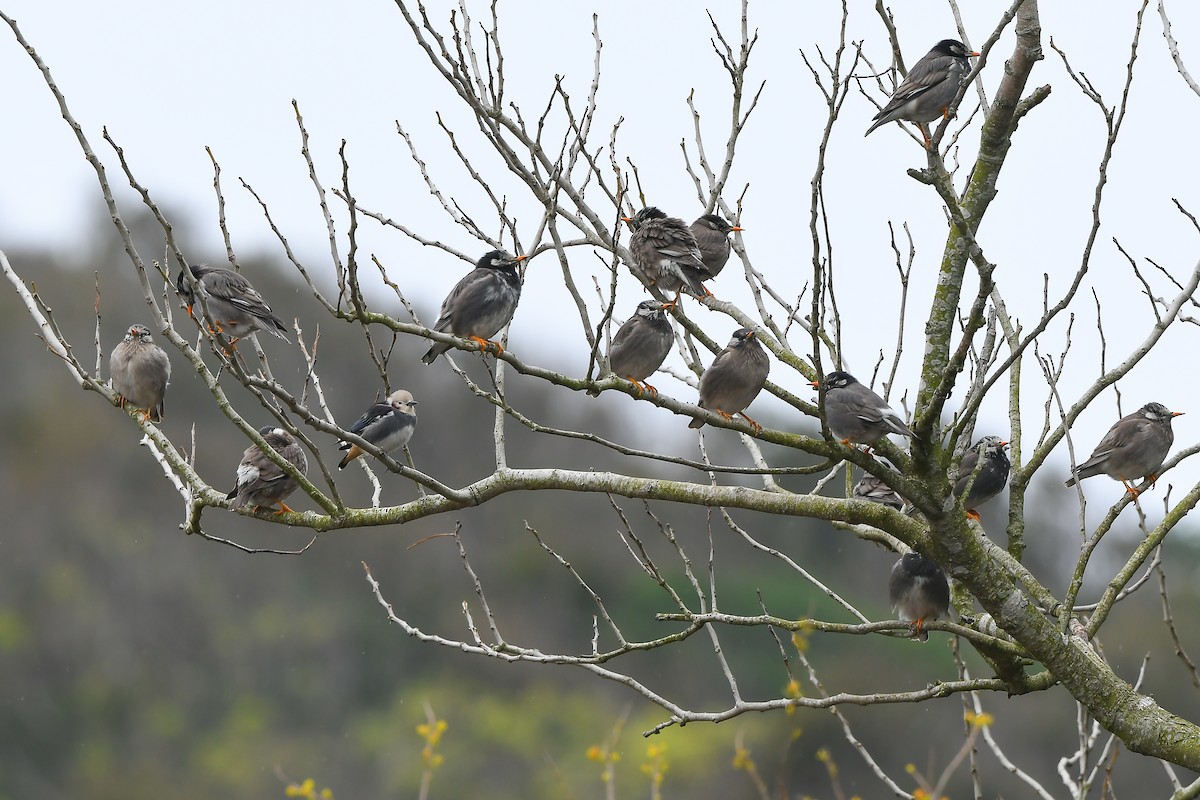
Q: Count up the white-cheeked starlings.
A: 14